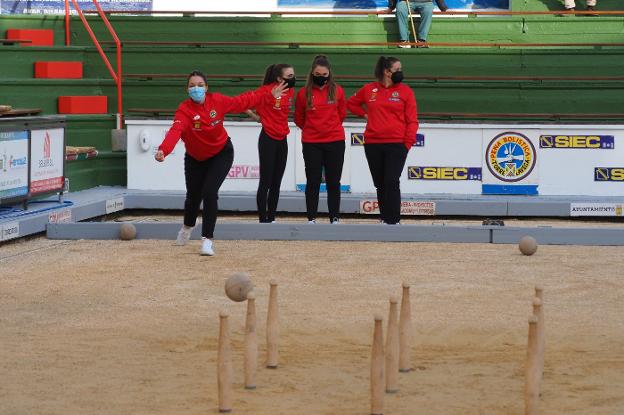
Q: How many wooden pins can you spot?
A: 9